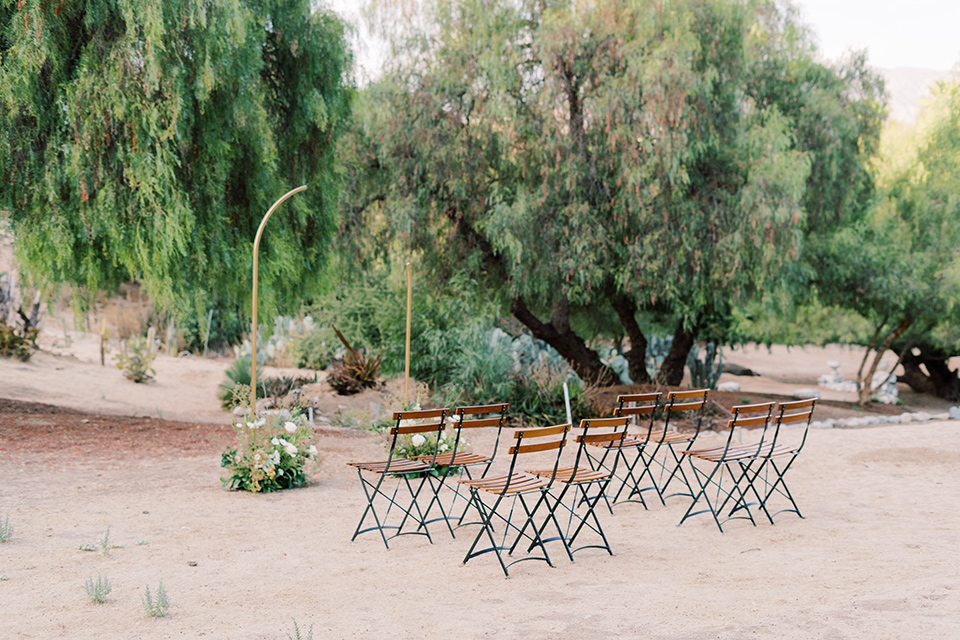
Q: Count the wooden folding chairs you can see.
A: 8